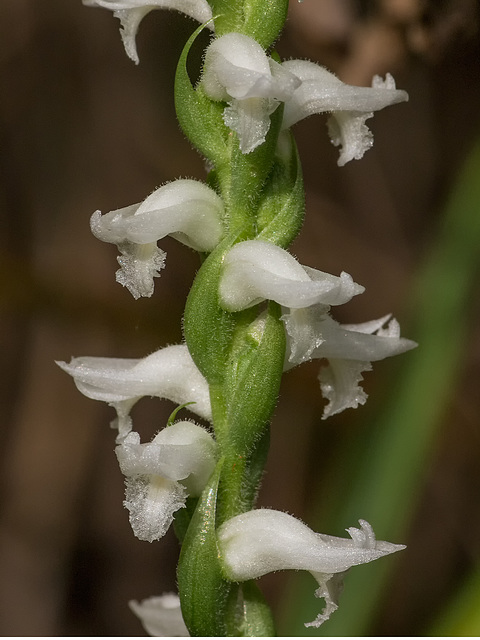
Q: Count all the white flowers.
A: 10